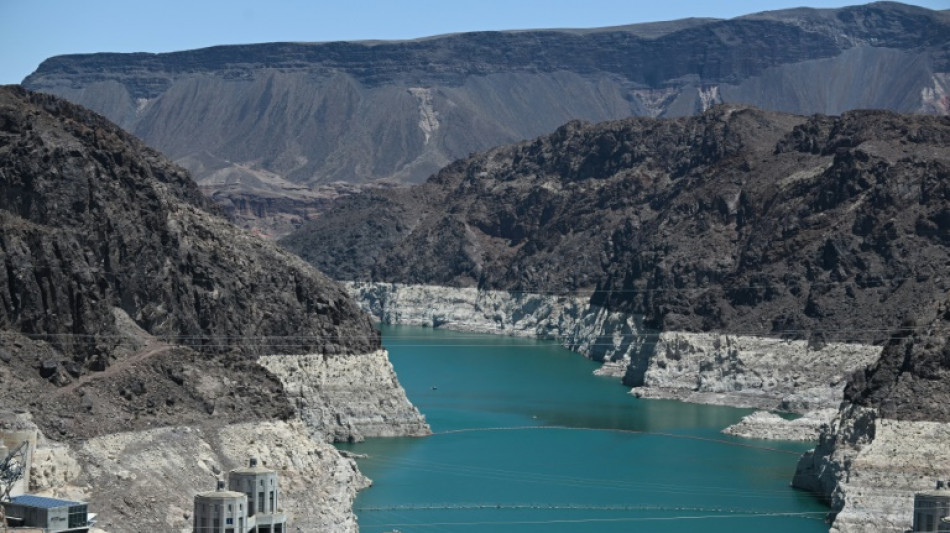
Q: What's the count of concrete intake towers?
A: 3